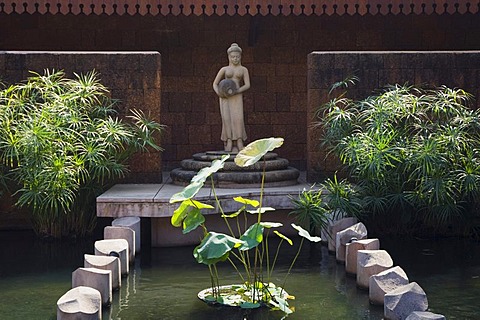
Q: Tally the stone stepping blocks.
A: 14